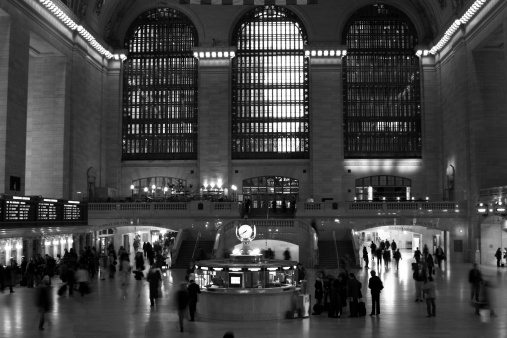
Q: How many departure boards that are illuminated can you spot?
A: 3